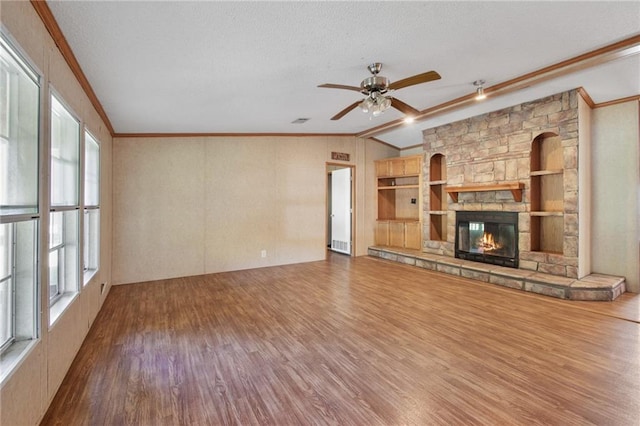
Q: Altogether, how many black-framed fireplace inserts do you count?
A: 1